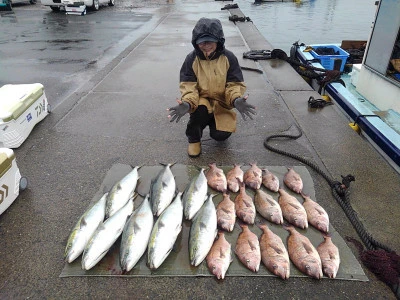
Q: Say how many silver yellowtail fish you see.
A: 8